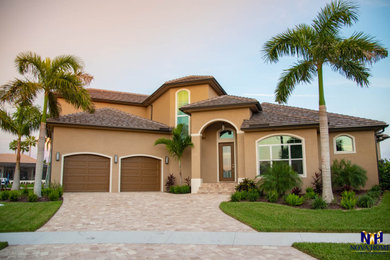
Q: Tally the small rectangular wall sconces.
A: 3